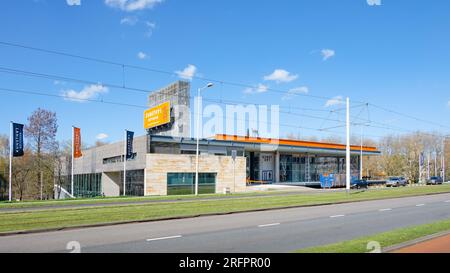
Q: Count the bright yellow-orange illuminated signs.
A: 1